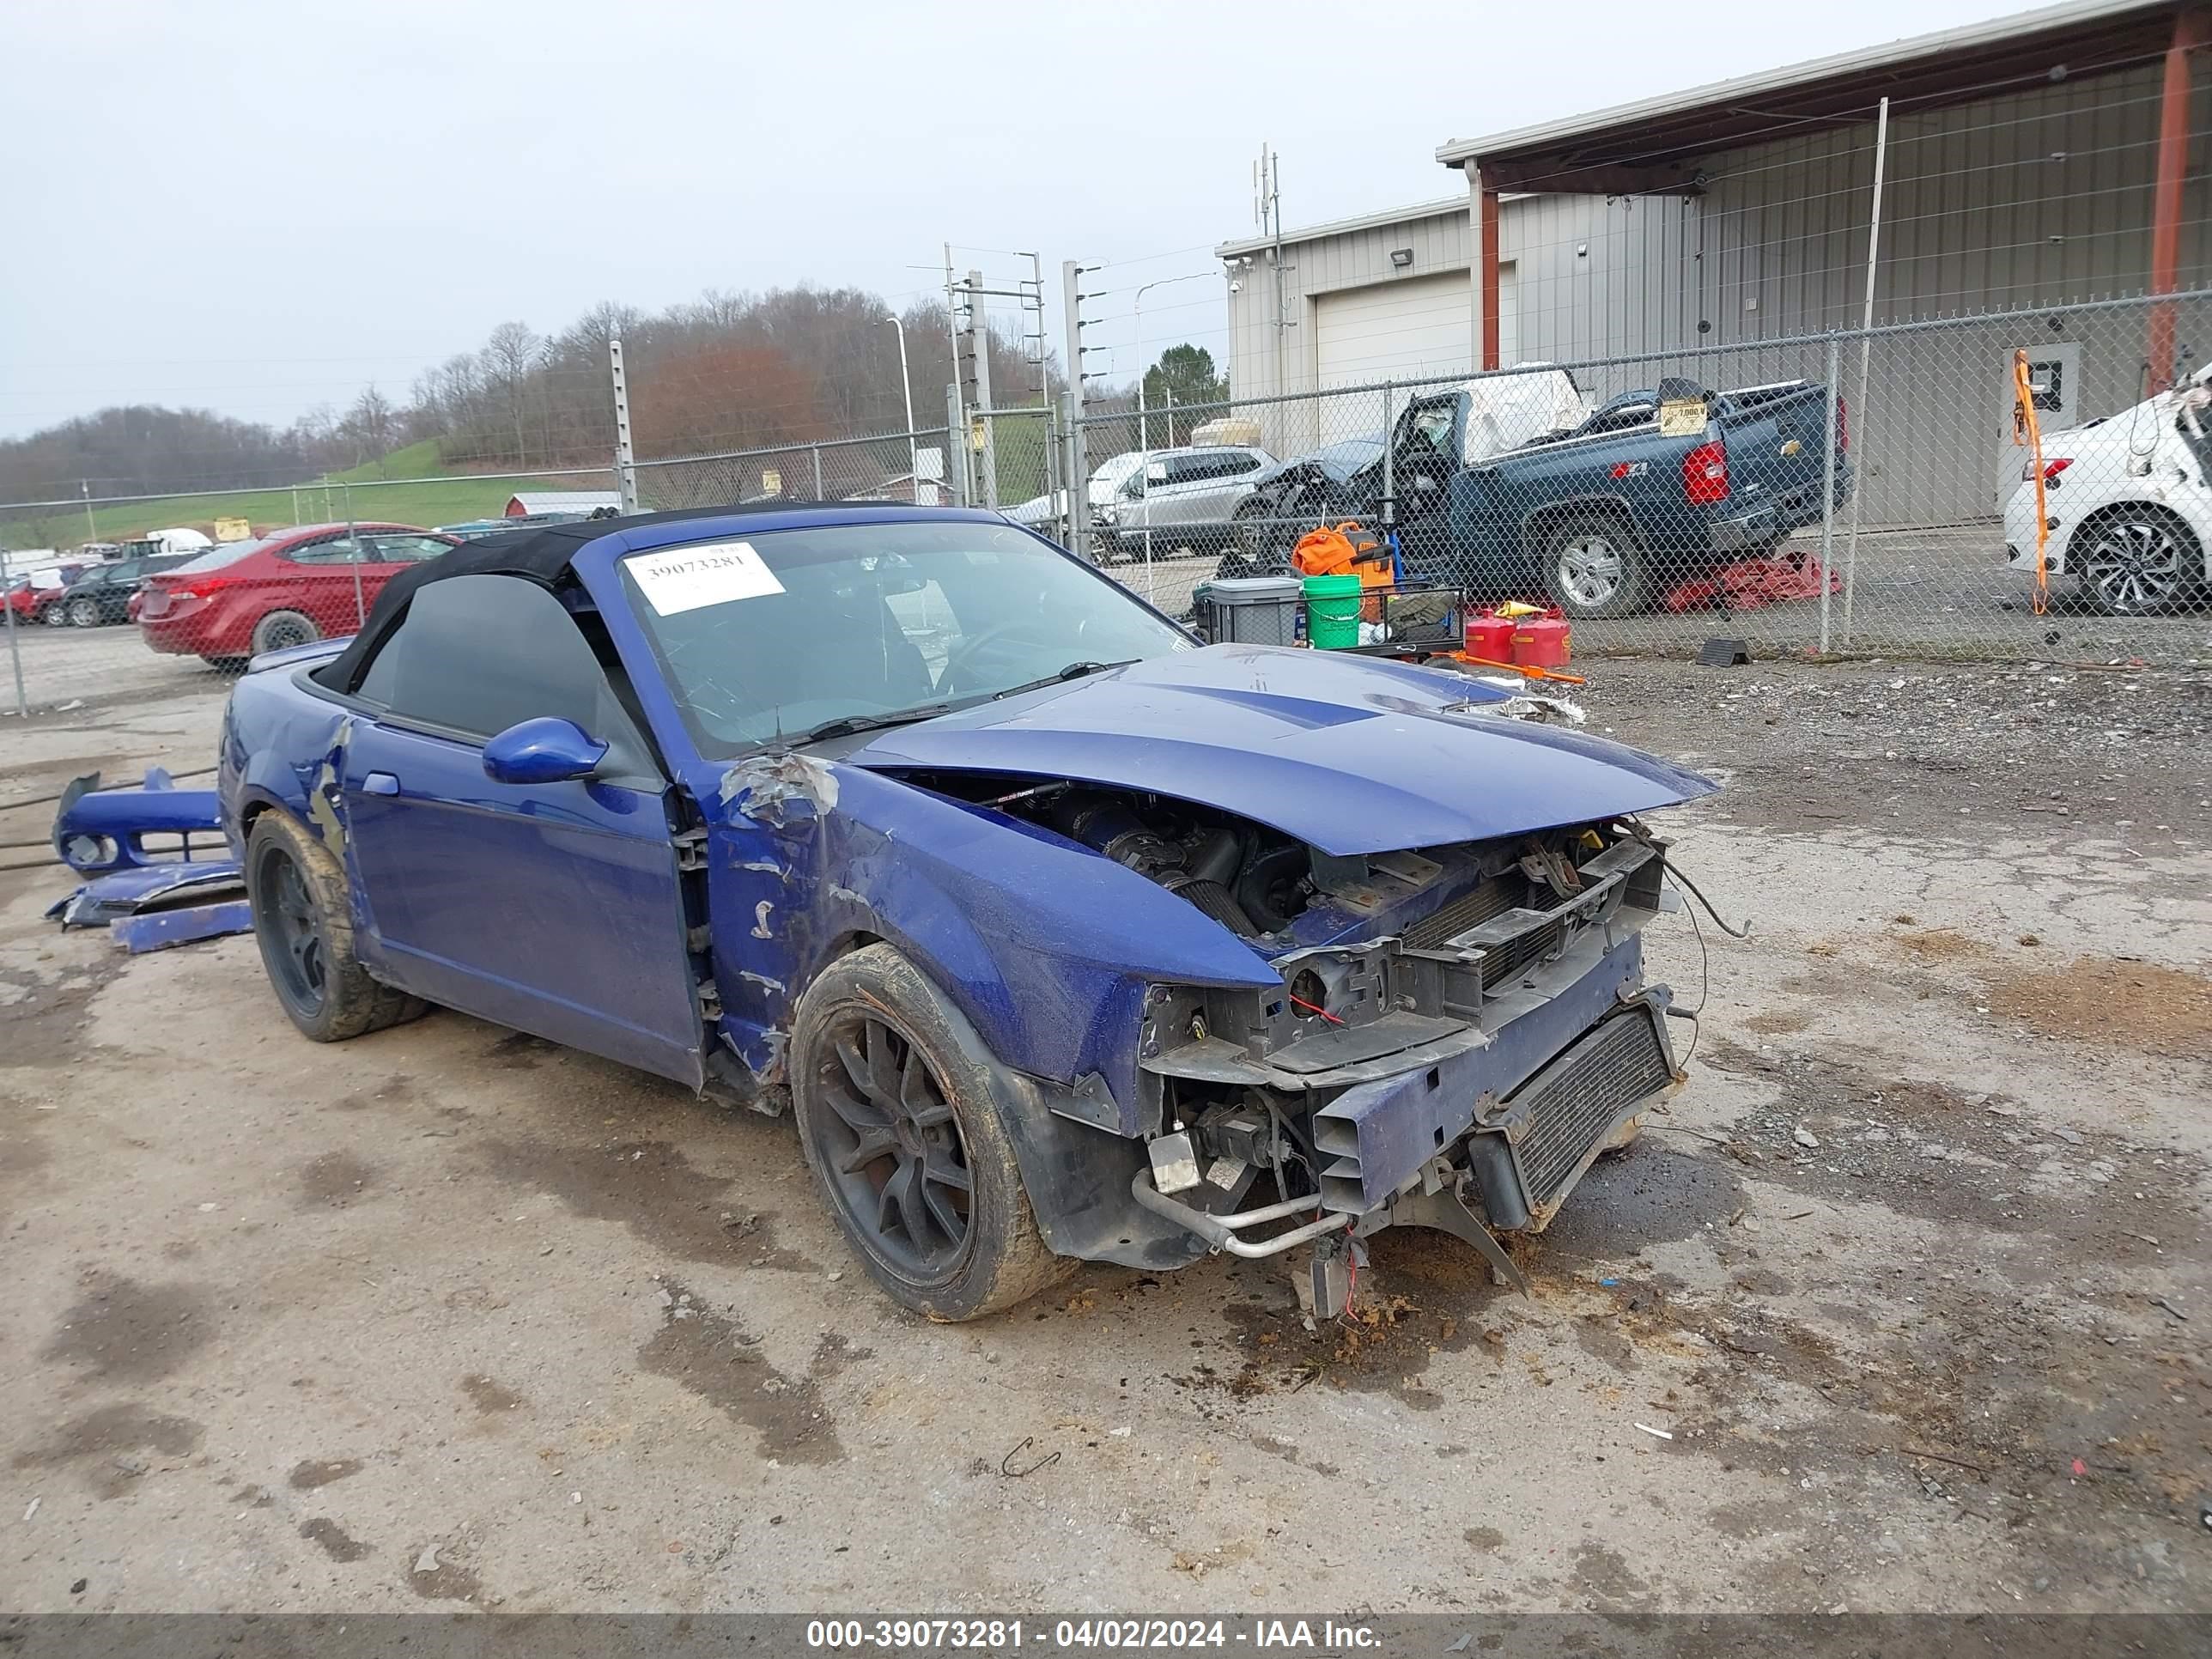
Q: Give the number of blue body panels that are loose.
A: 3